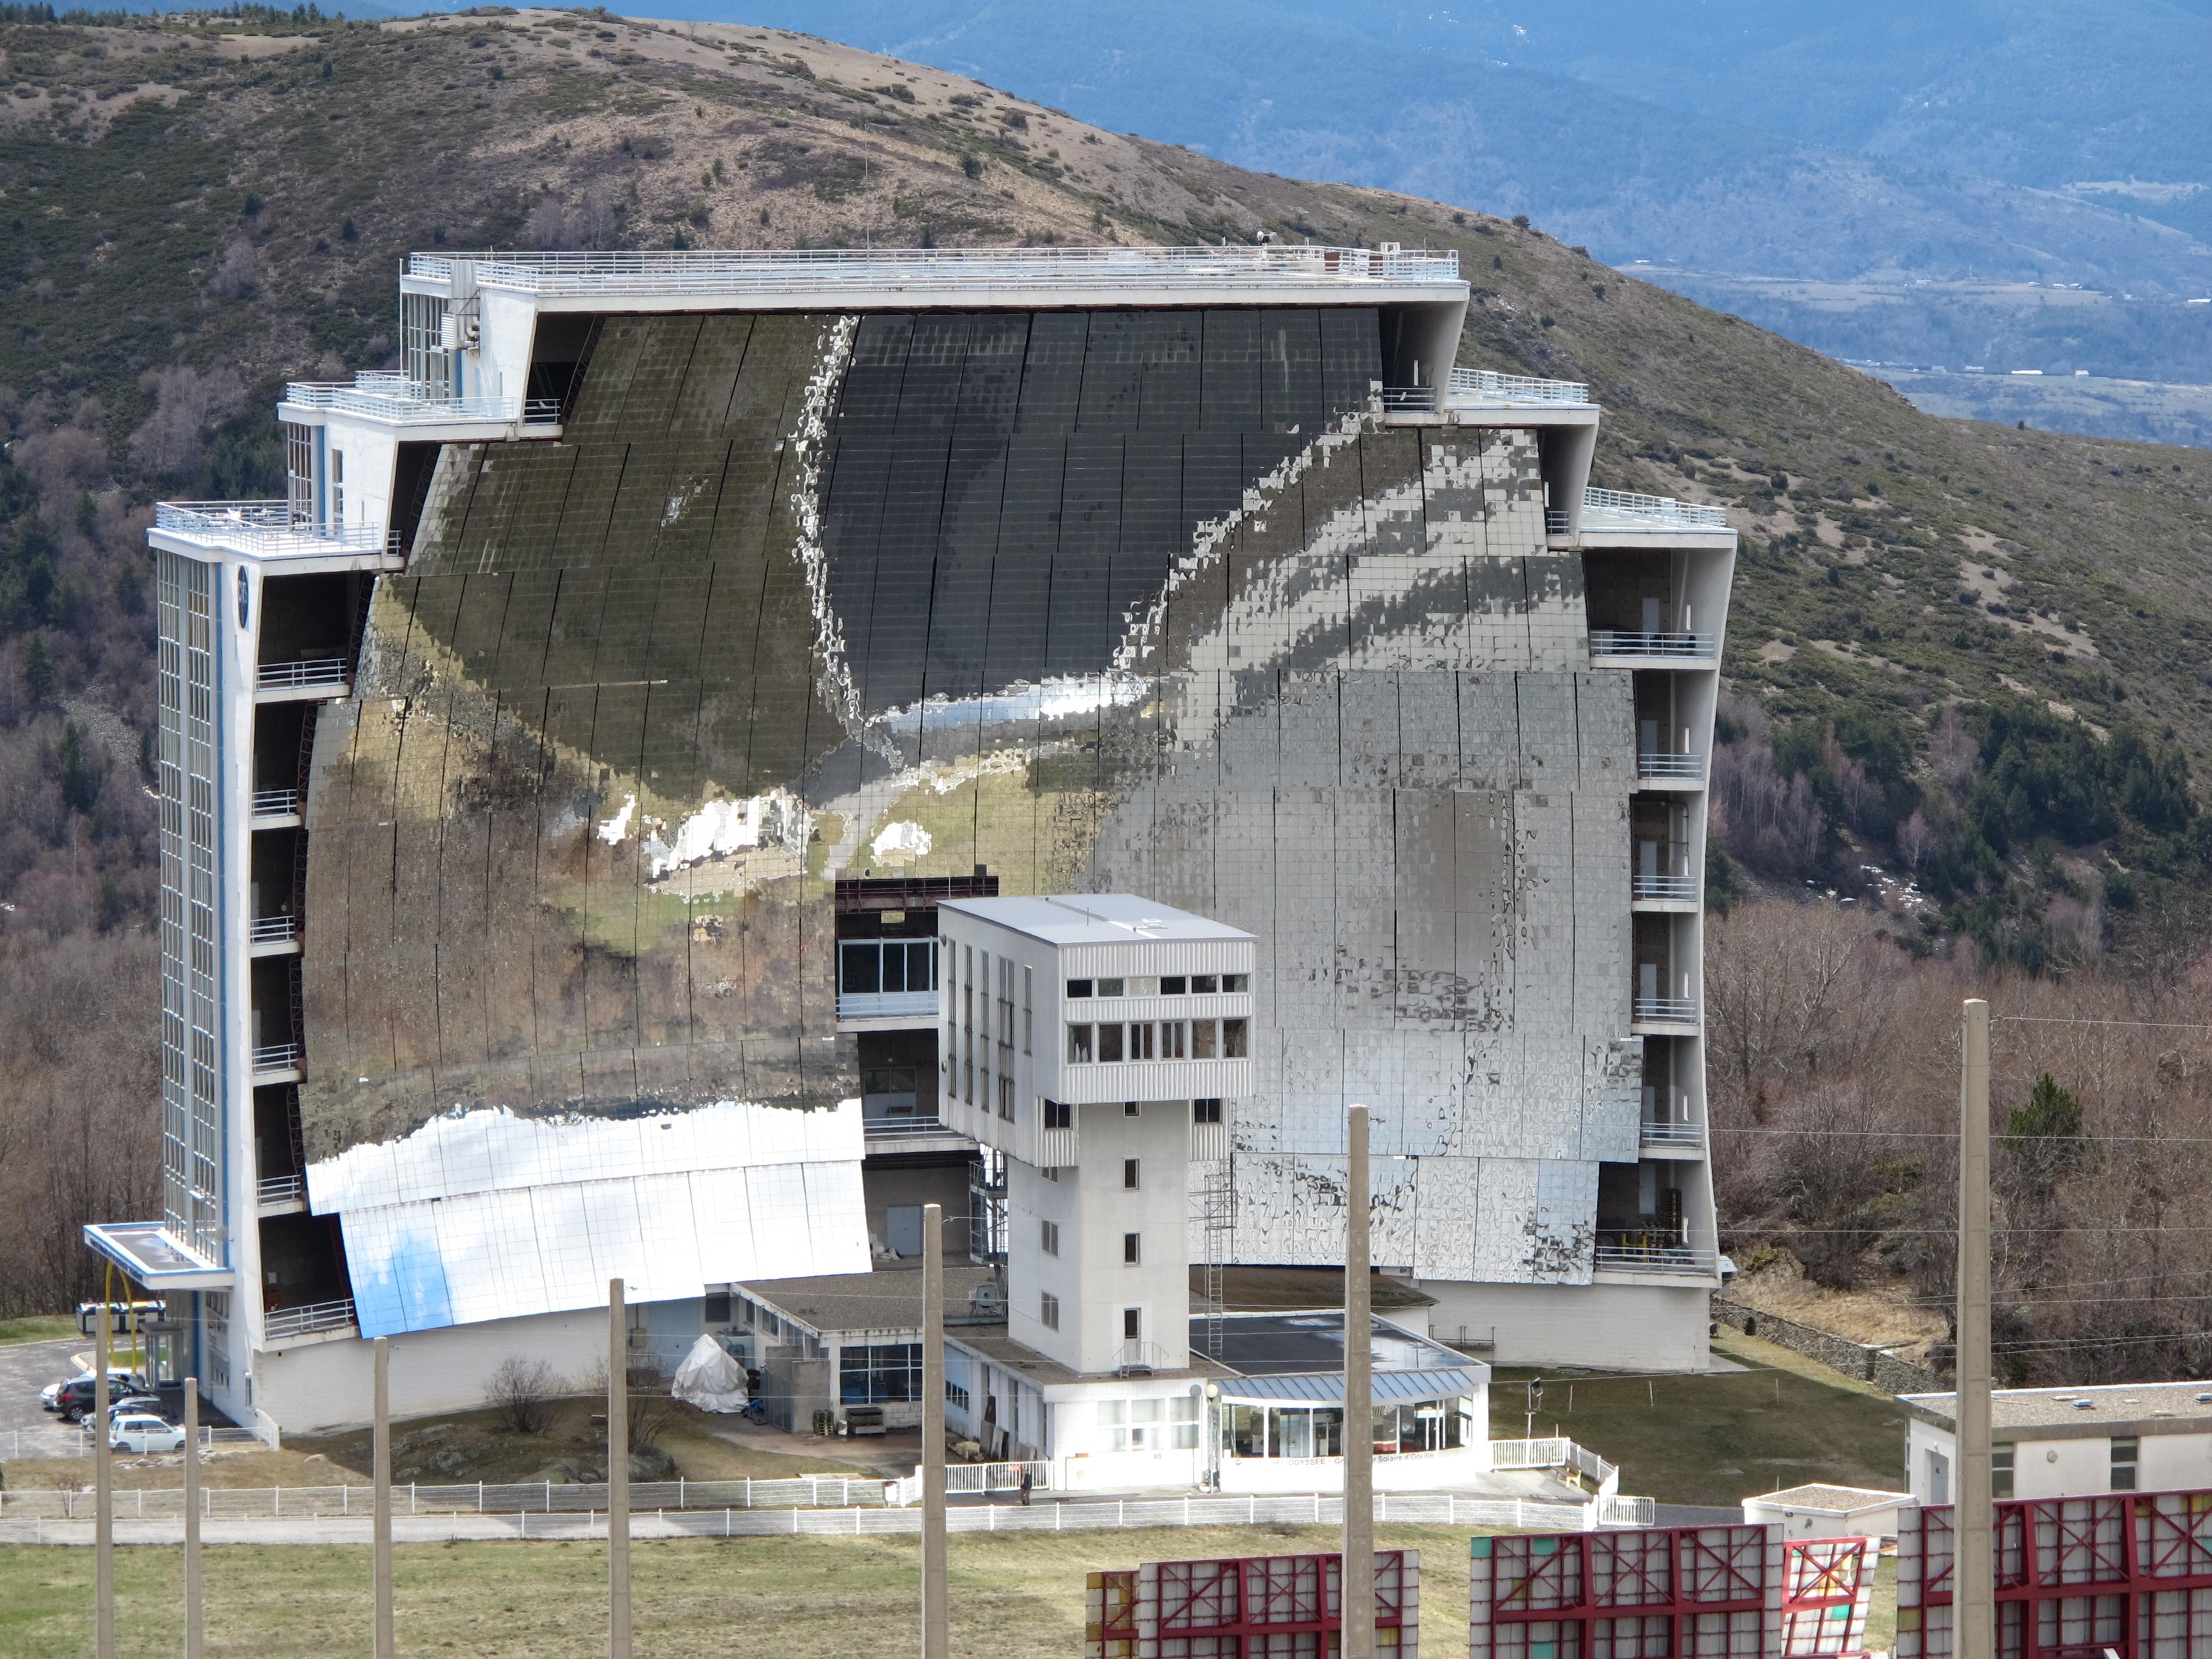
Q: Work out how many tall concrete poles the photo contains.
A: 7